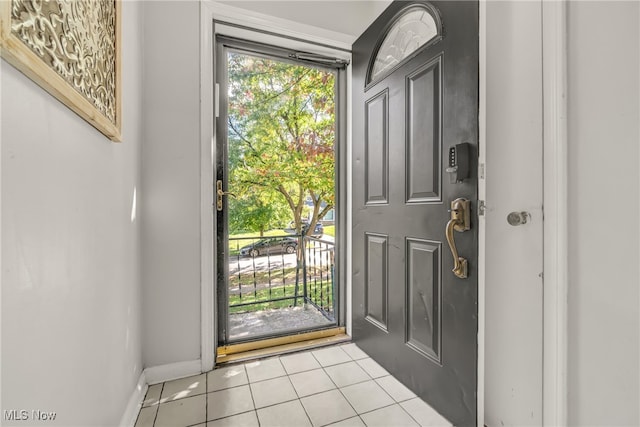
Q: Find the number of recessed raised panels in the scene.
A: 4